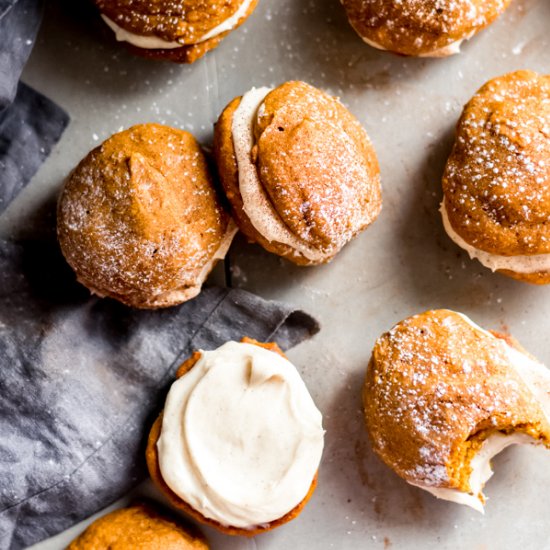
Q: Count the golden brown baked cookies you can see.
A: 8